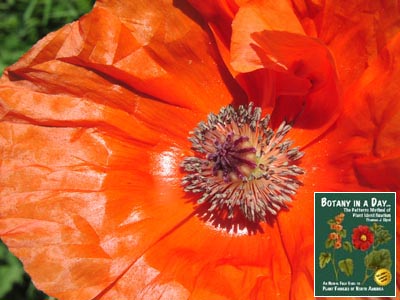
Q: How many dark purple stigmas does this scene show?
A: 9